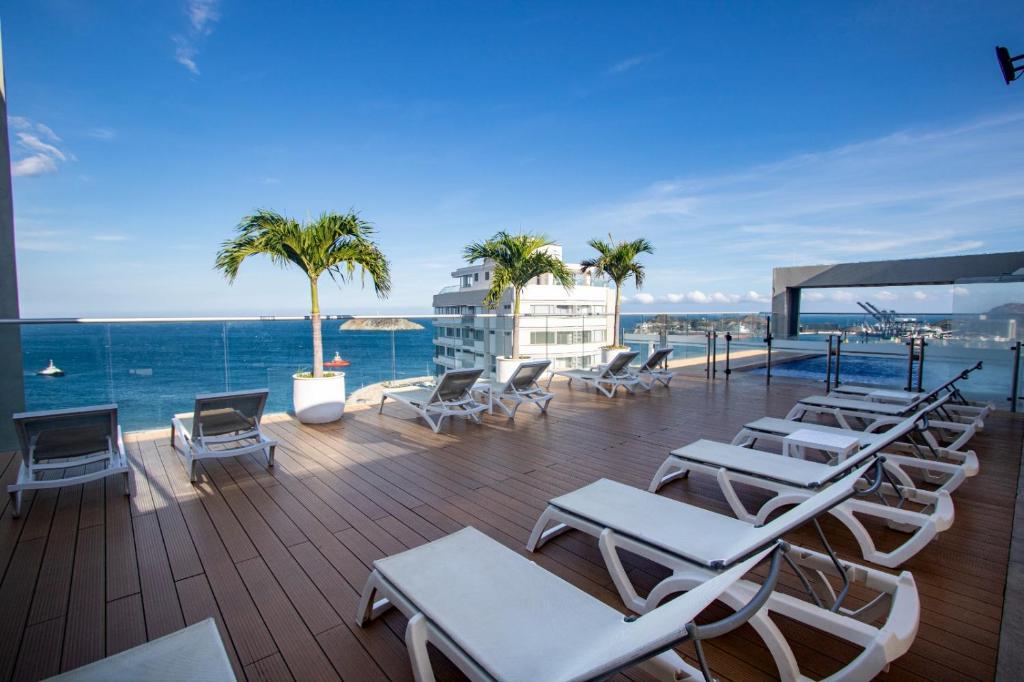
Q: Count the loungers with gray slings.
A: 6